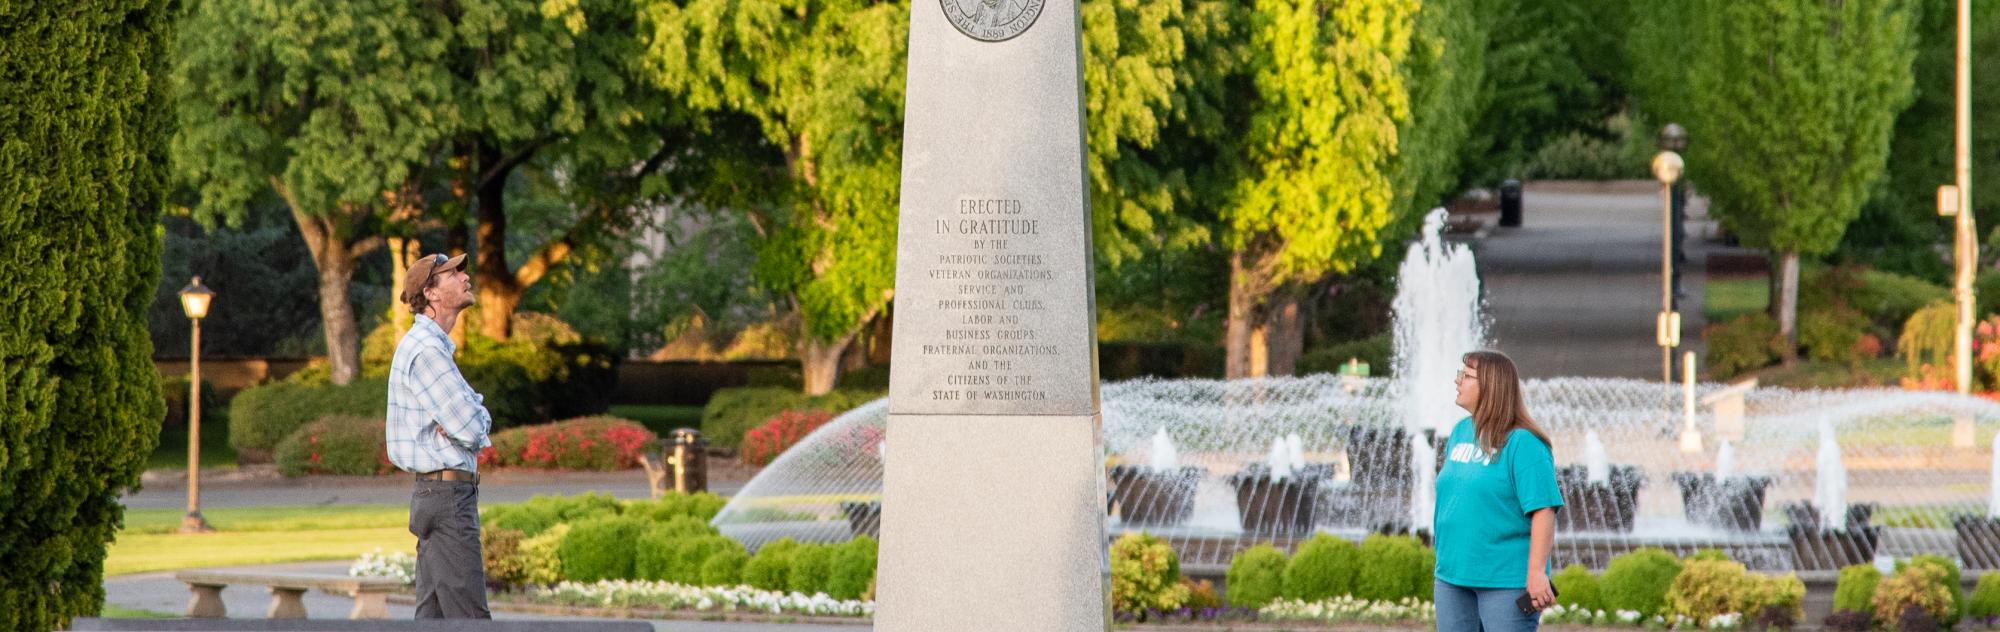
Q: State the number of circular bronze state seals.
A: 1